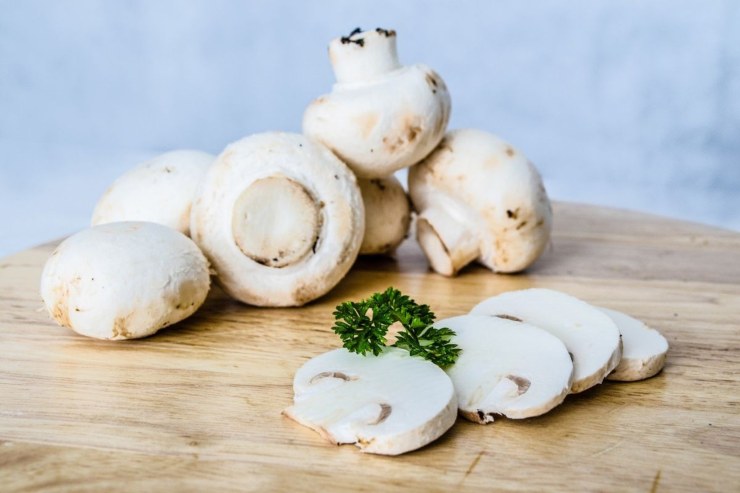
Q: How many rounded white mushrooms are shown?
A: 6